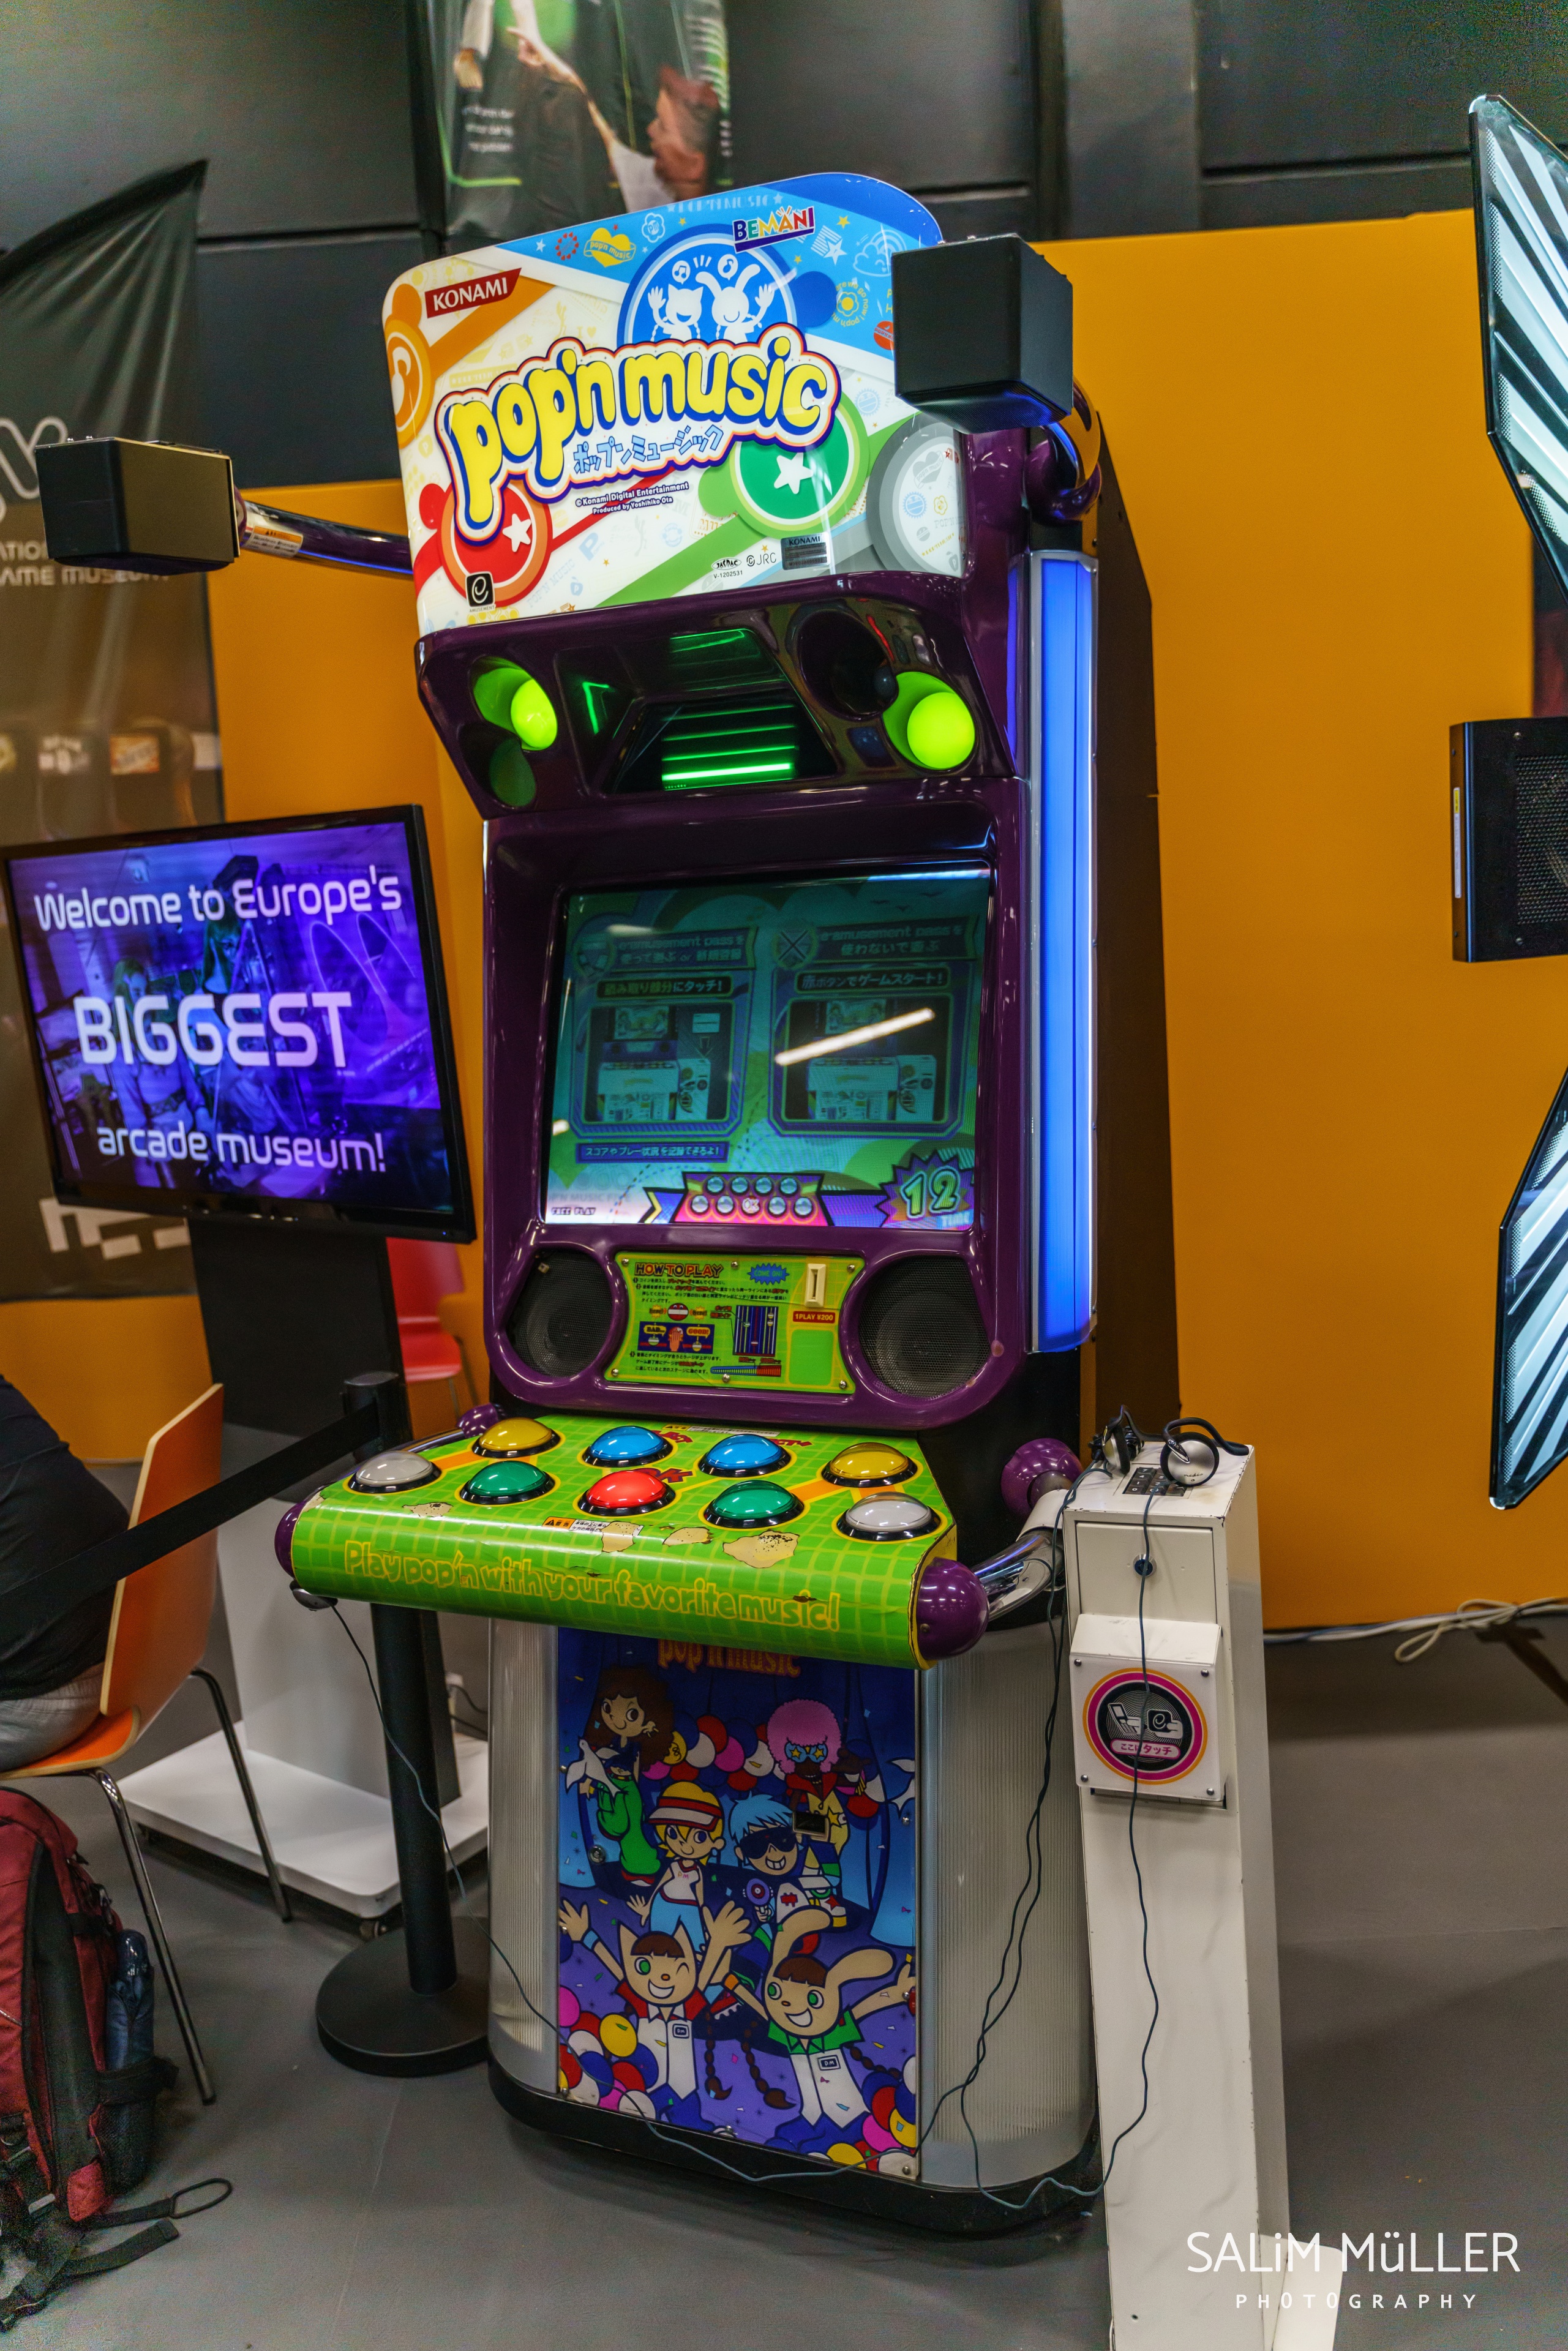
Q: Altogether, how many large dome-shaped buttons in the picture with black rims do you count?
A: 9